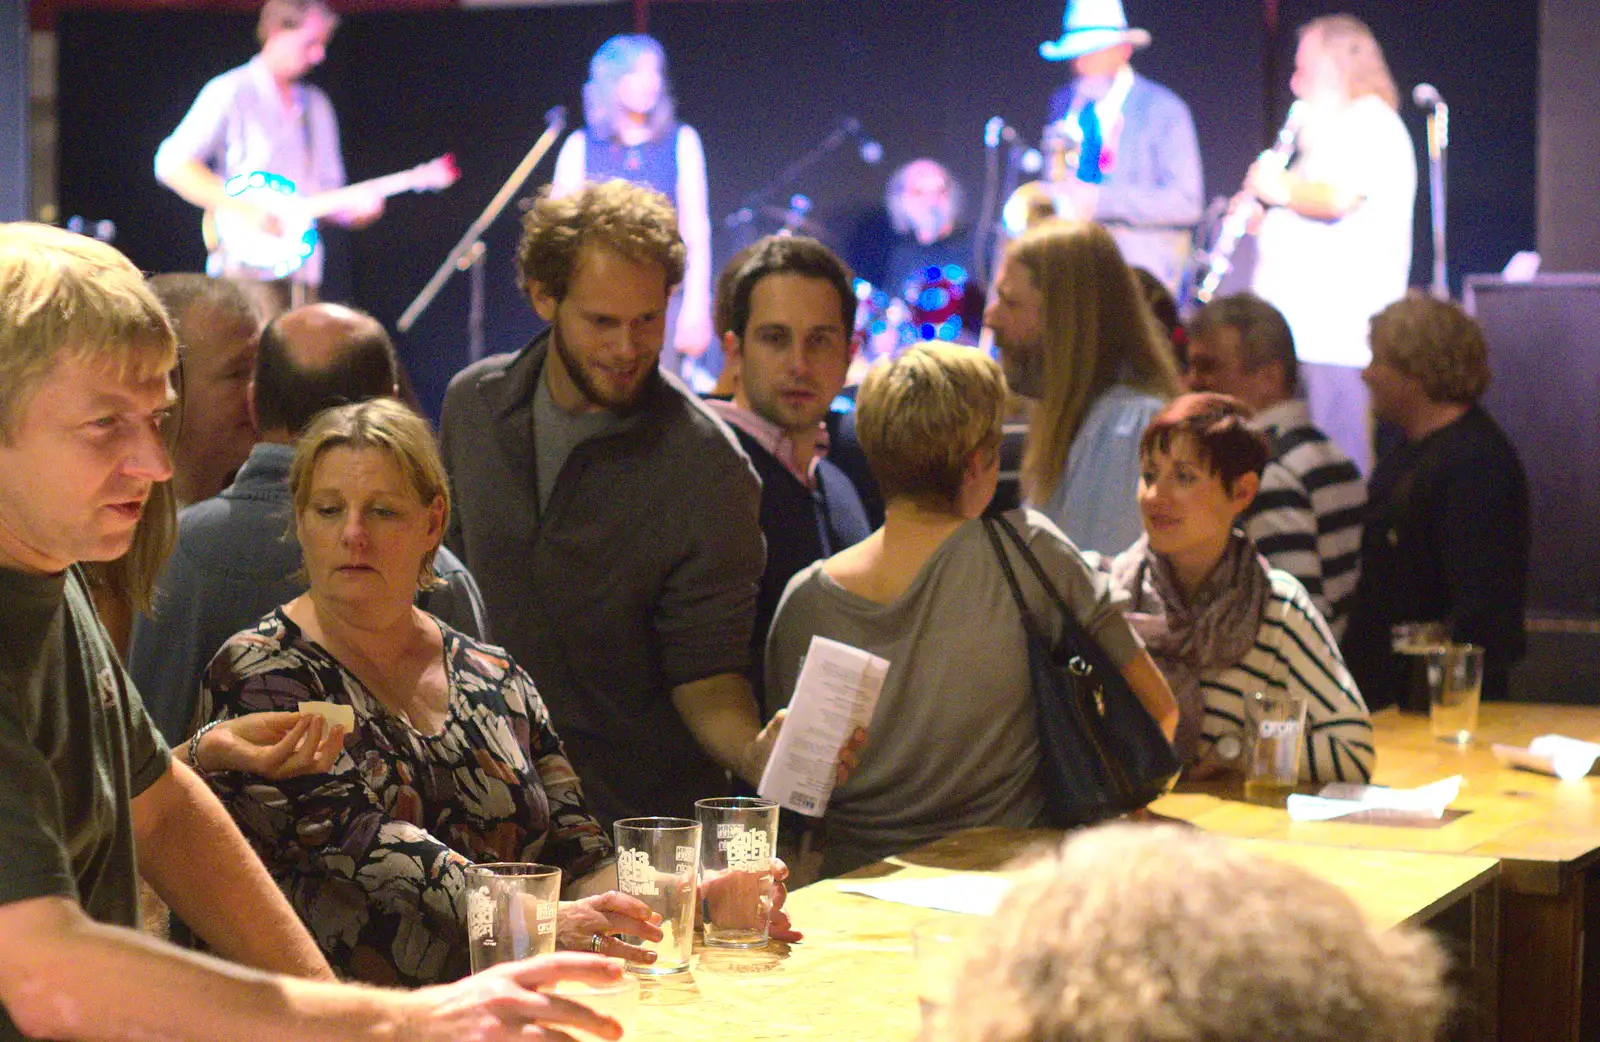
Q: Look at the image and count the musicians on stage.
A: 5